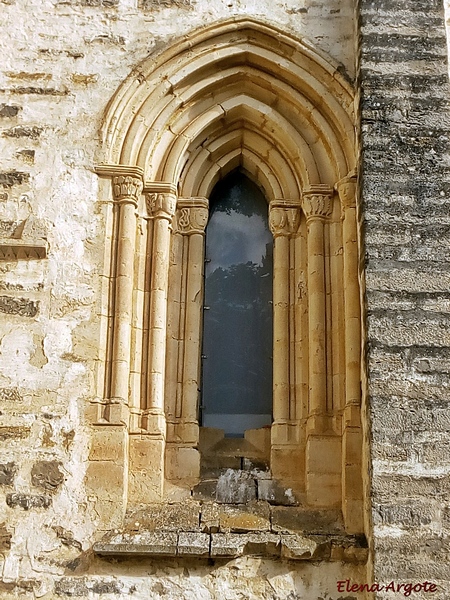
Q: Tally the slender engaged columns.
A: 6